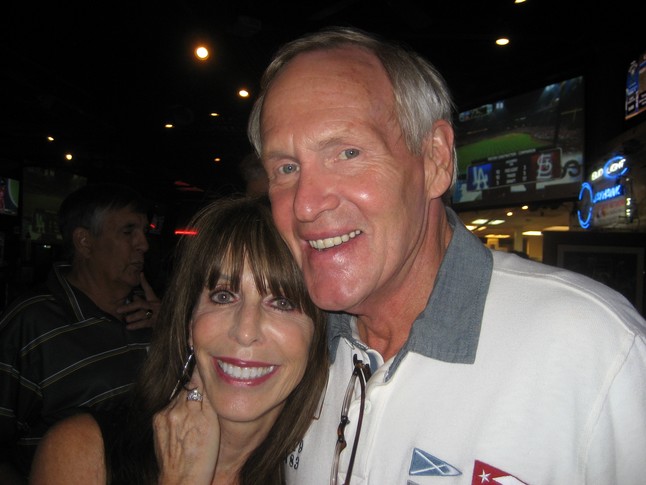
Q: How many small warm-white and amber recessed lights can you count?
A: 11